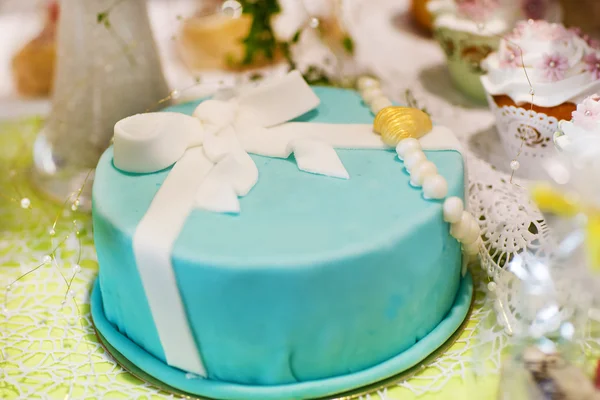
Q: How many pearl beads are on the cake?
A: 11